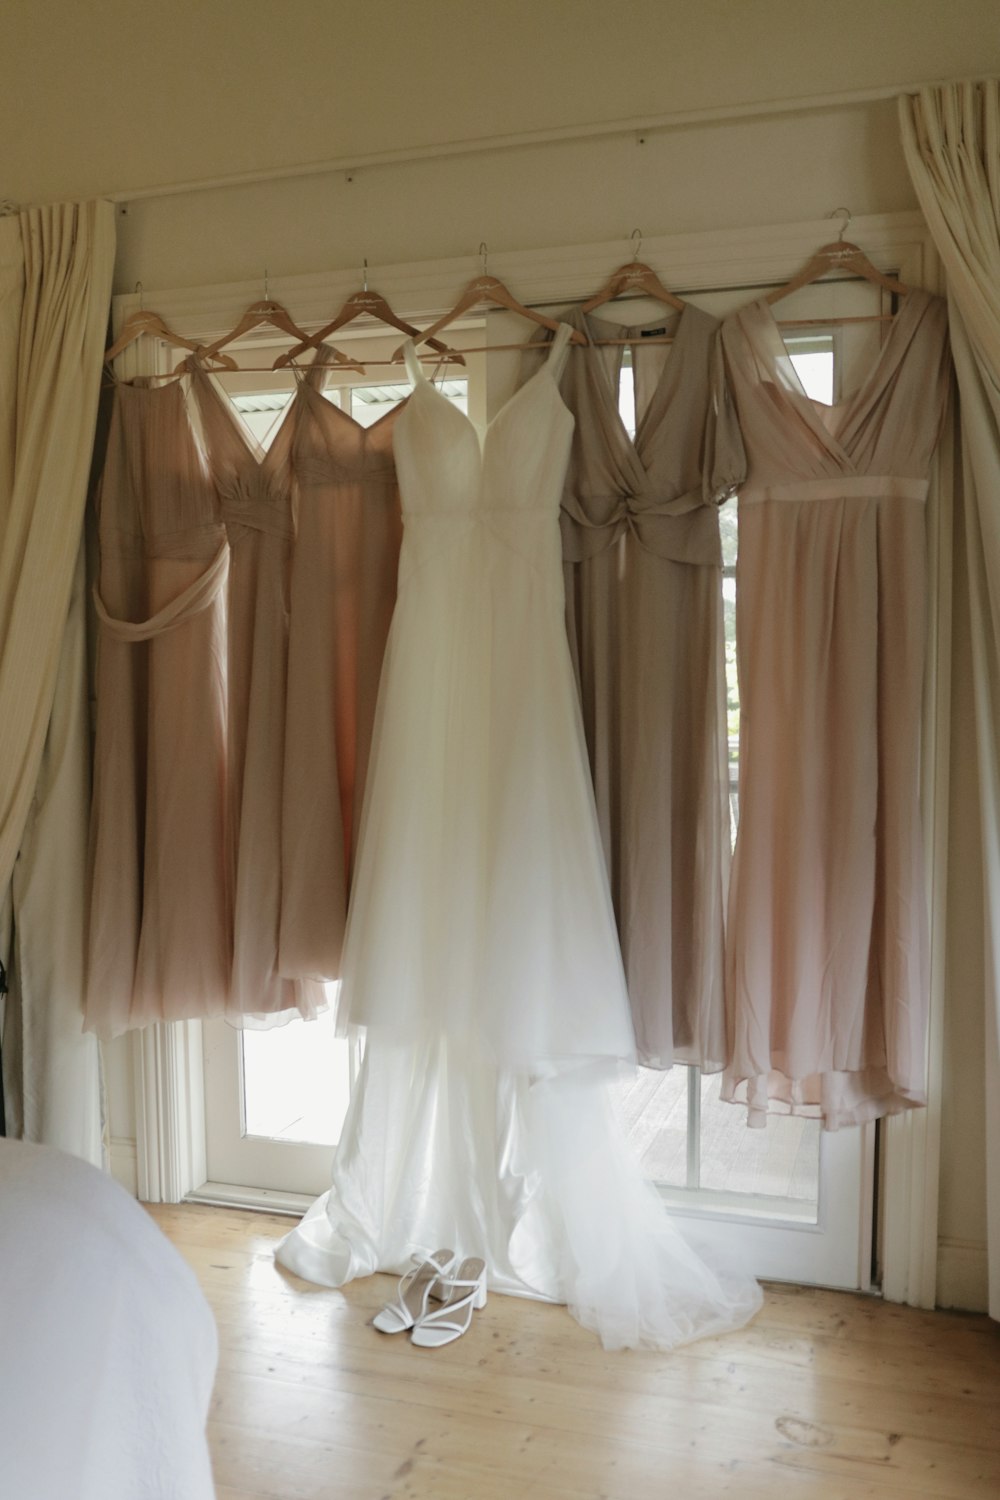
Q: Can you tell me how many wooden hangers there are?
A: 6